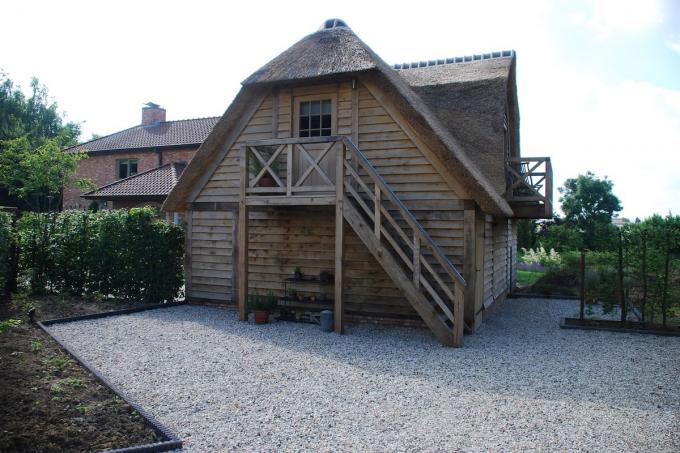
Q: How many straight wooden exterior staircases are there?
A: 1